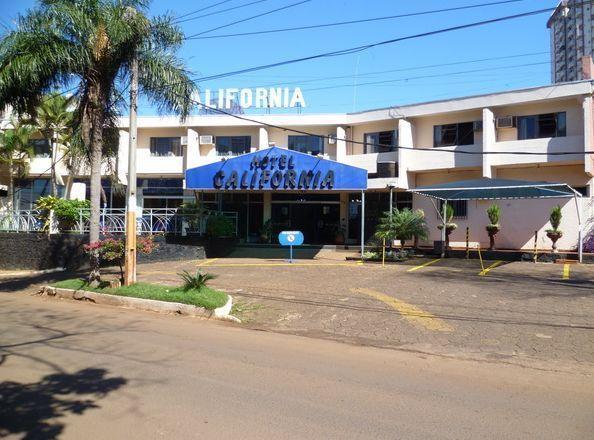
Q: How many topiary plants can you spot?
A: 3